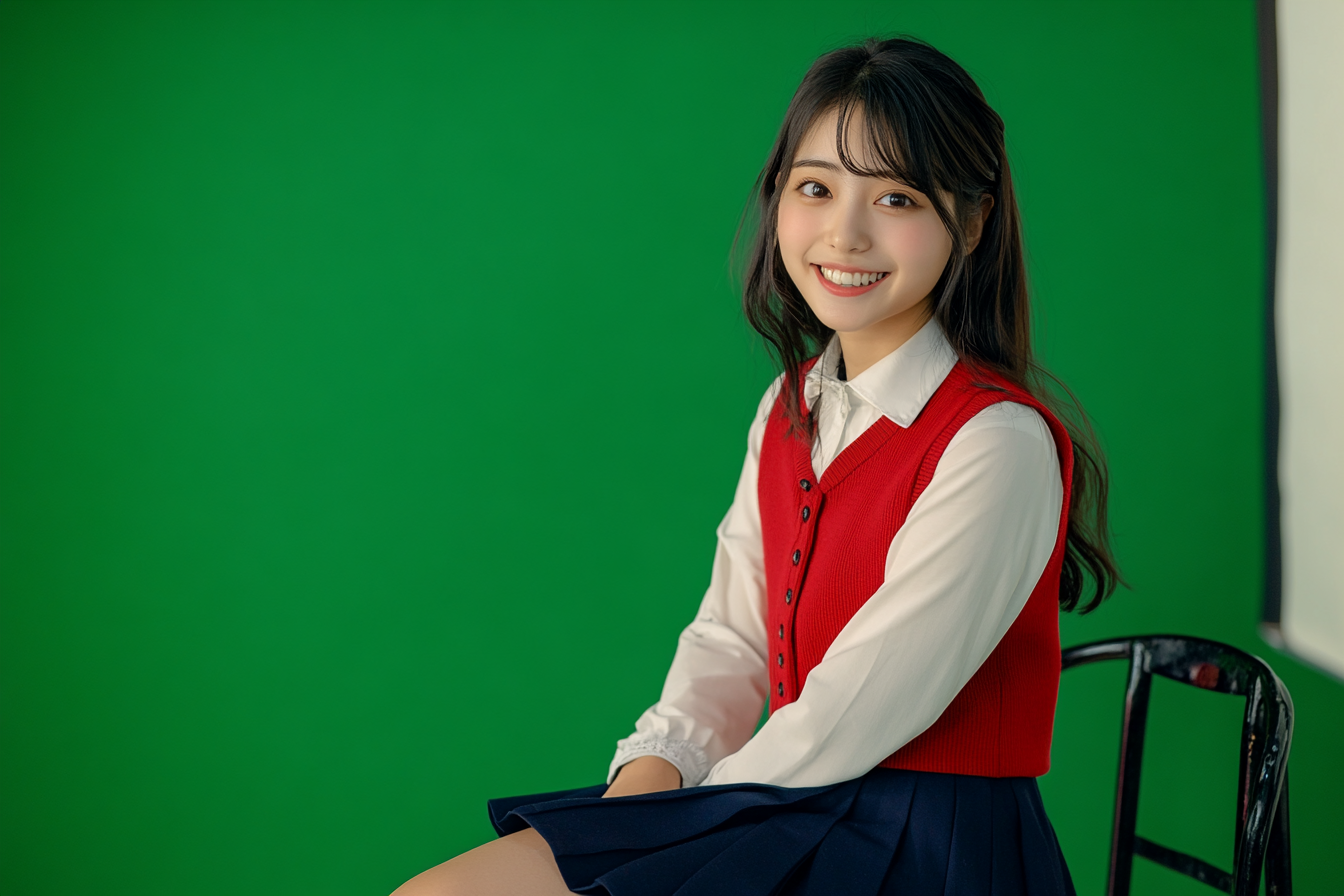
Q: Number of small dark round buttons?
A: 7